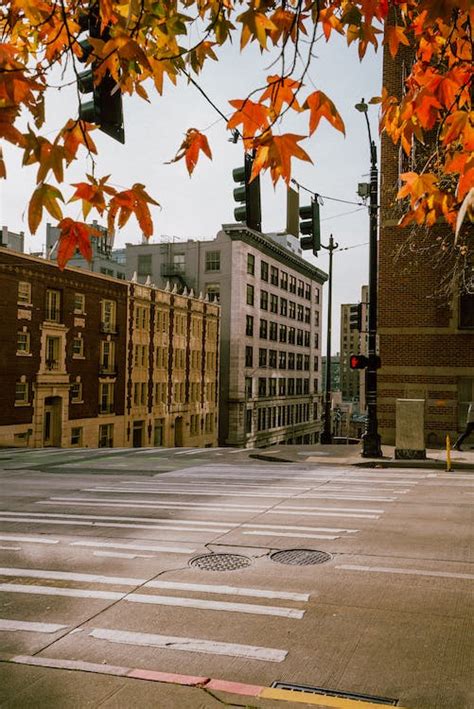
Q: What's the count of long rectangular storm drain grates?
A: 1